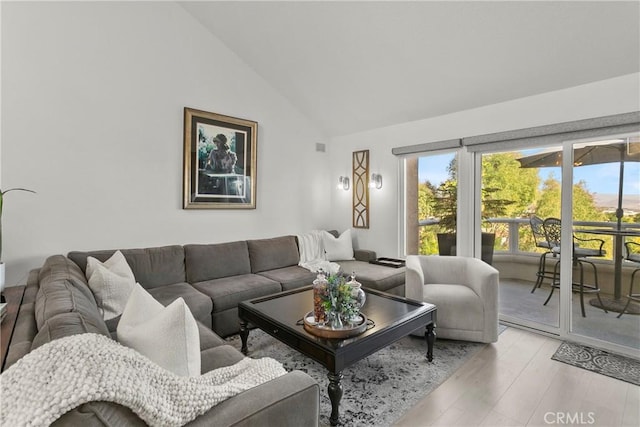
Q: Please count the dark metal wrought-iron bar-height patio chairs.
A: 3